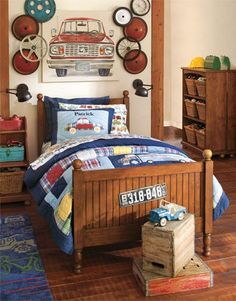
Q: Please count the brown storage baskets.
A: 7